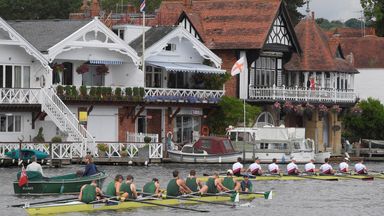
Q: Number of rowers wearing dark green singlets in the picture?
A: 8